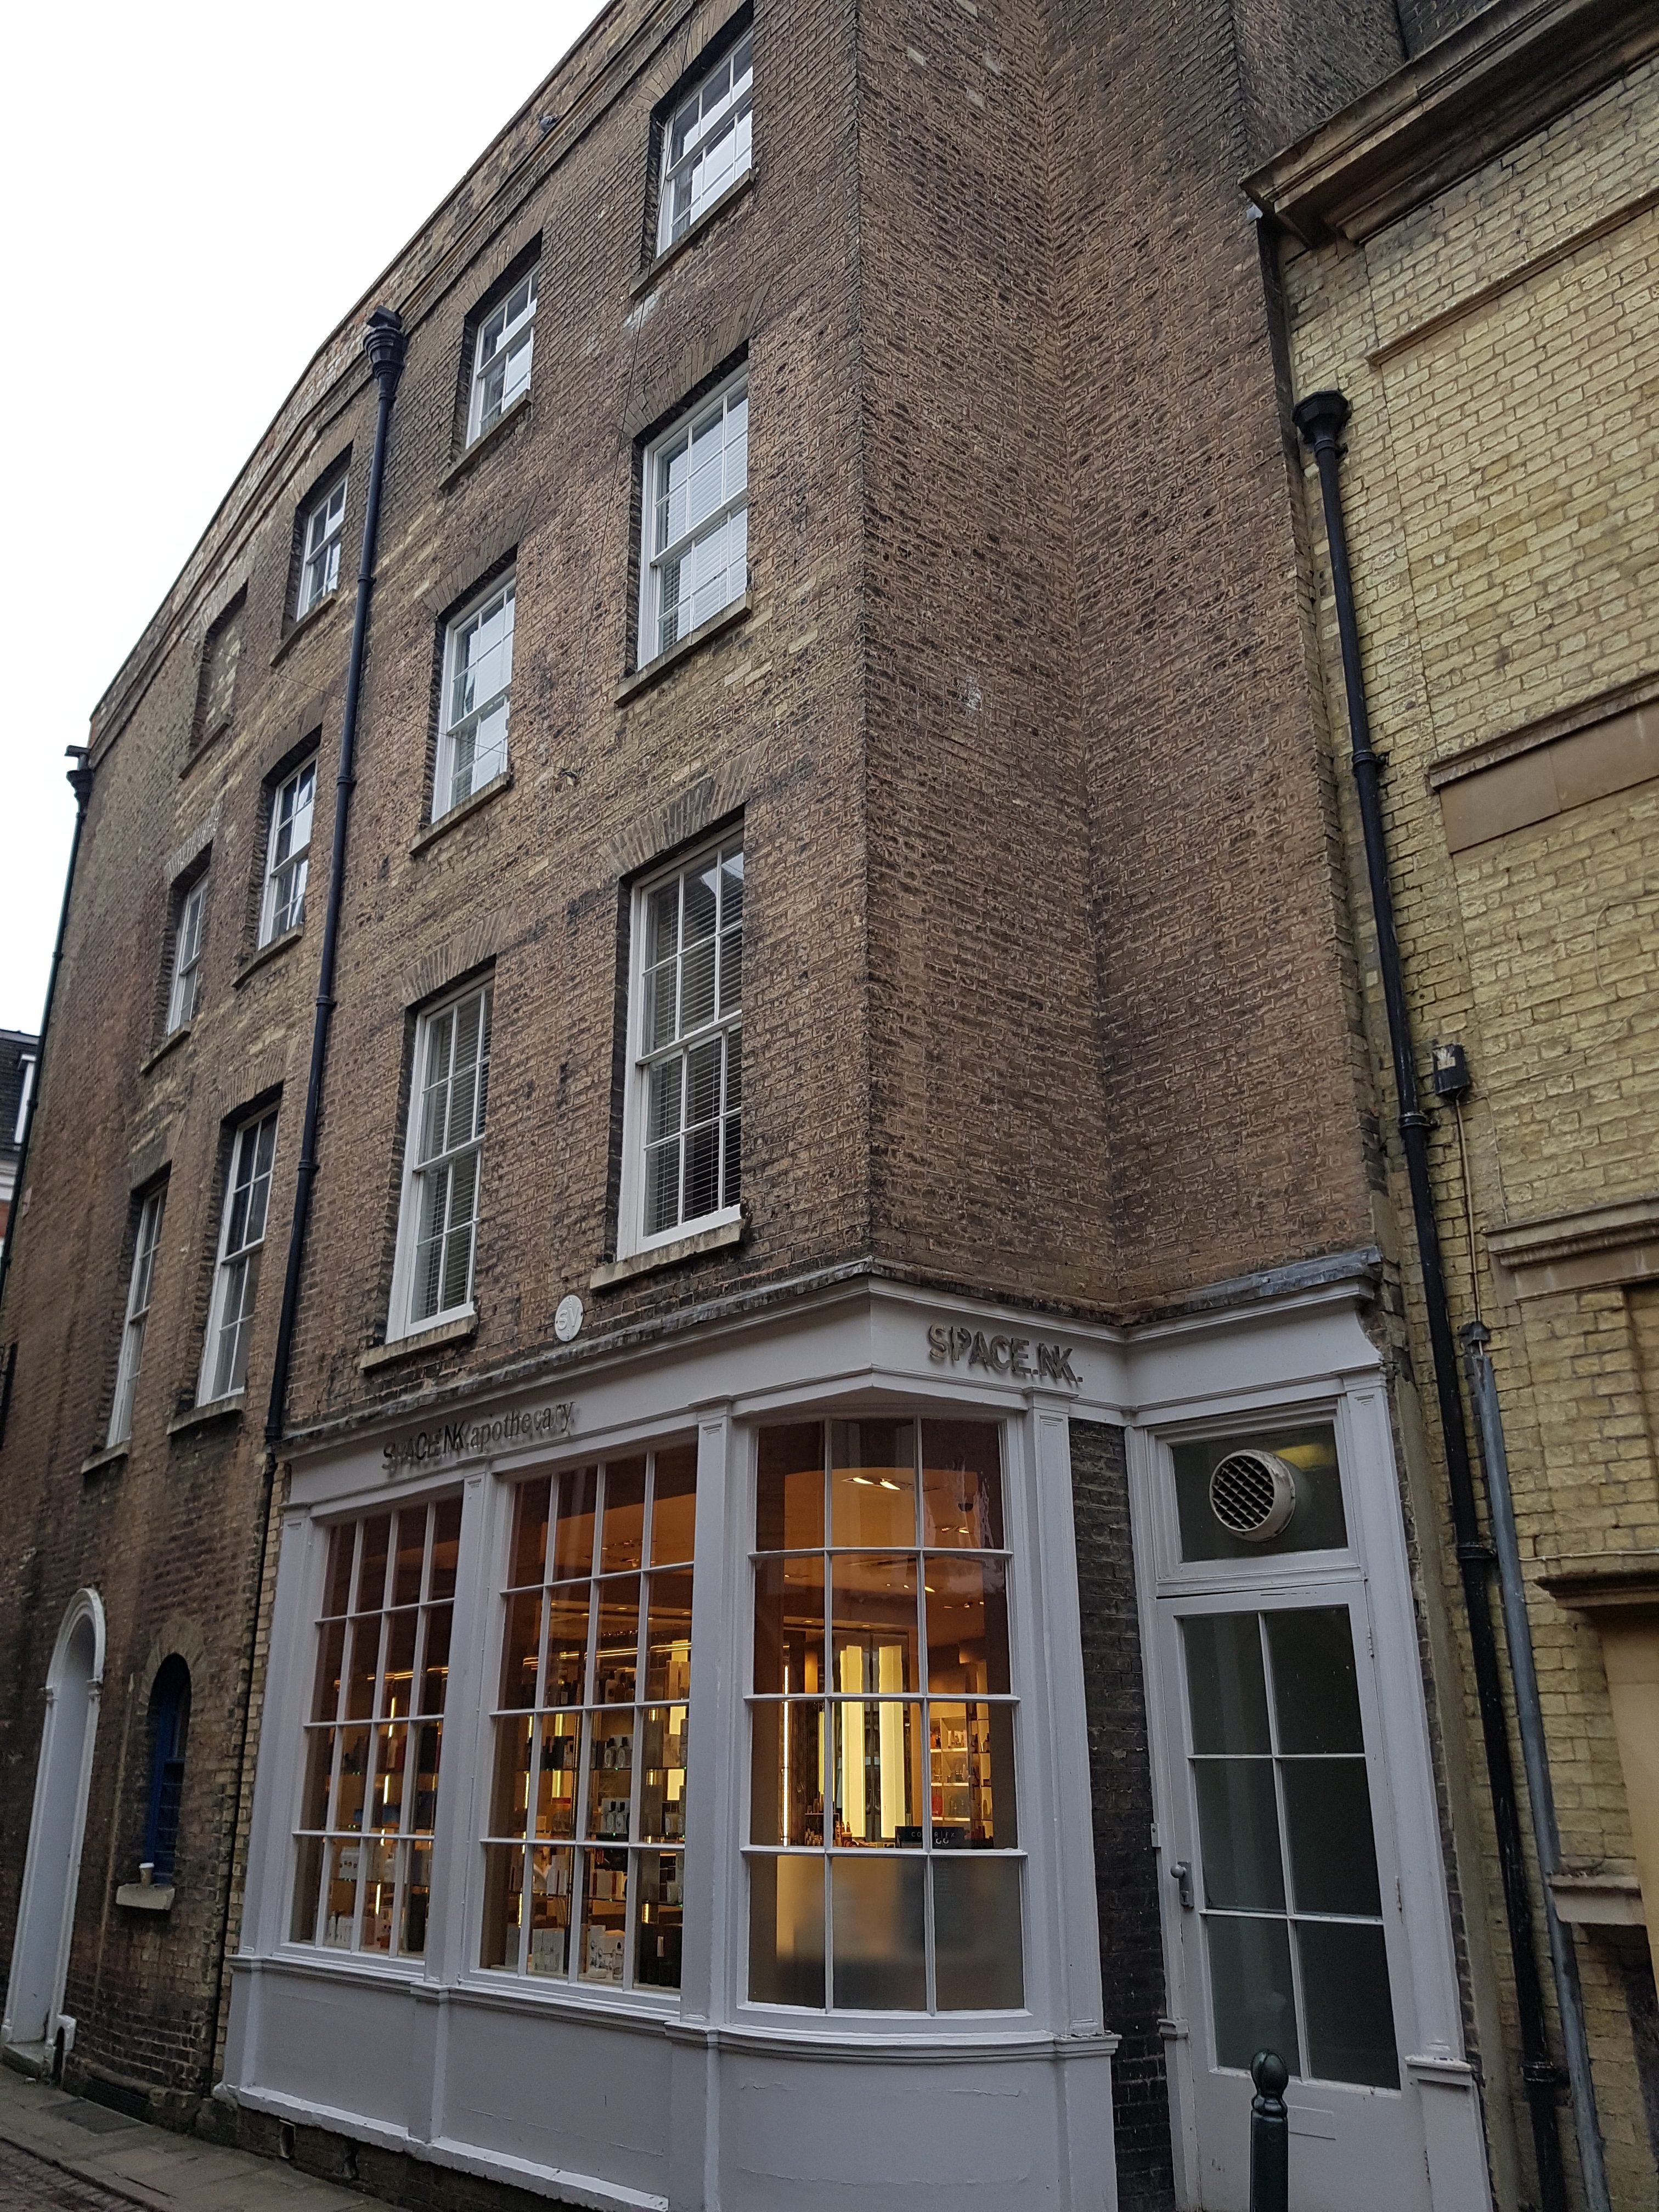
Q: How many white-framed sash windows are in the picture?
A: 11